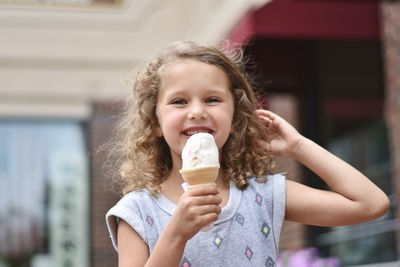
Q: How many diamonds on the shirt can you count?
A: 8